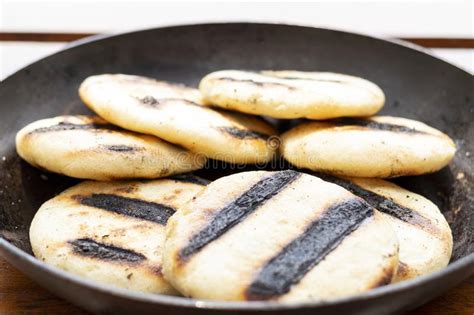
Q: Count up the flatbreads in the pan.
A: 7